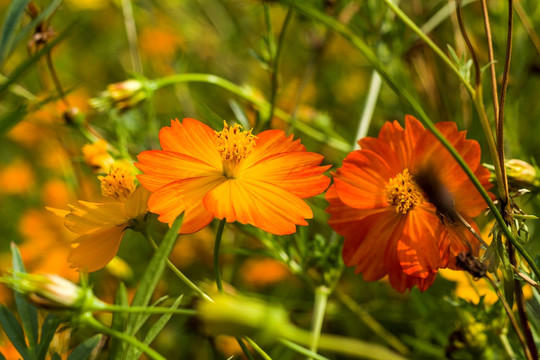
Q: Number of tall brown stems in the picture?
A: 3